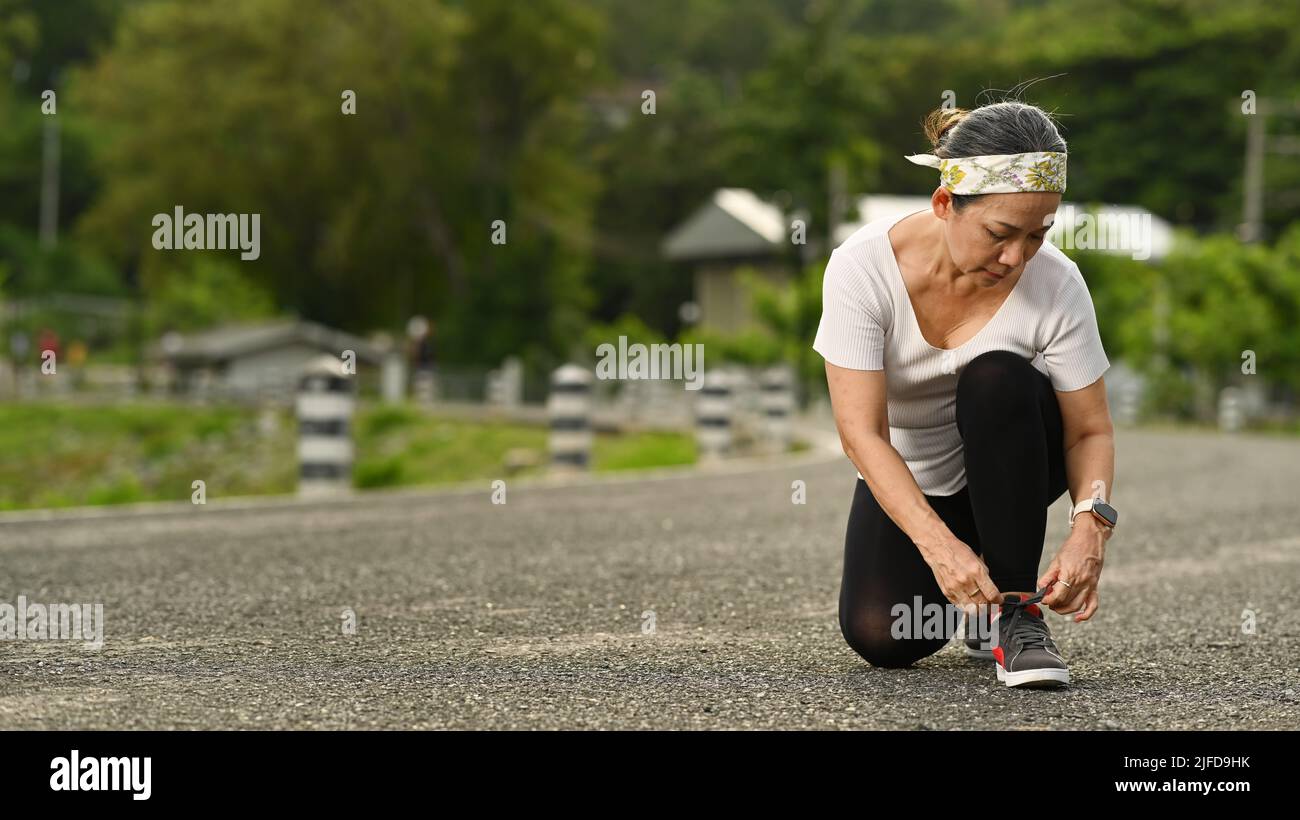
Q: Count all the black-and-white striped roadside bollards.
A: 4